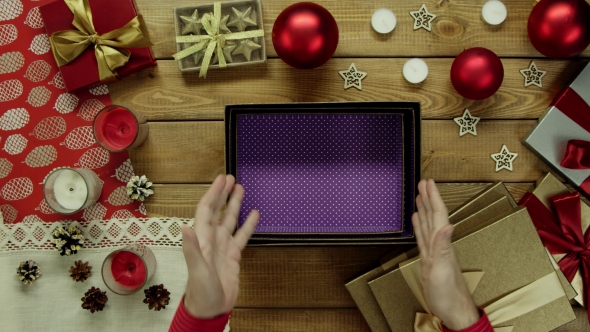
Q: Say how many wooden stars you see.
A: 5